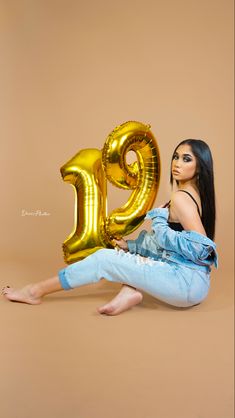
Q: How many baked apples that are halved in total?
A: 0